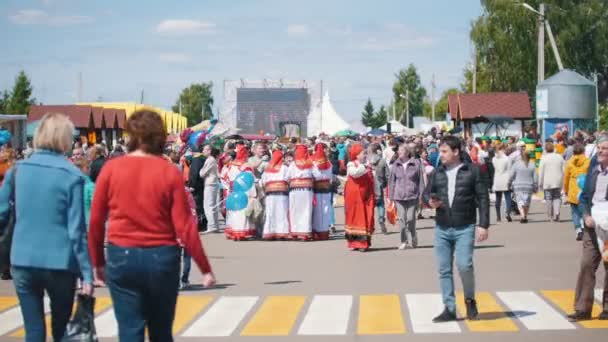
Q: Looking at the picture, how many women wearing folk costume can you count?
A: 5